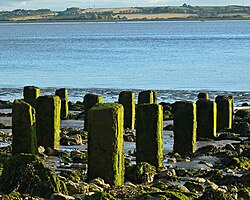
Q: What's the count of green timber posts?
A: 13